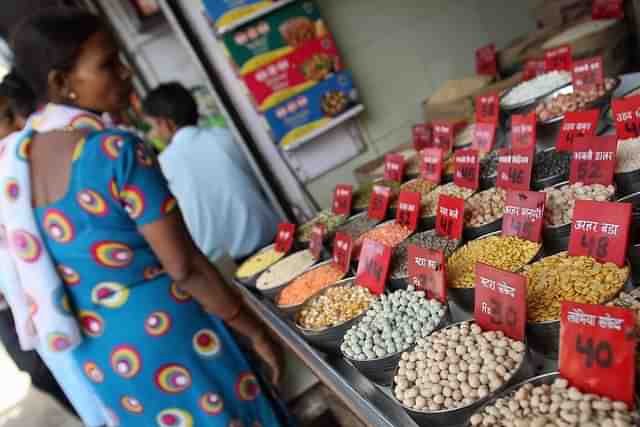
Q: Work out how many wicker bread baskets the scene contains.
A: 0